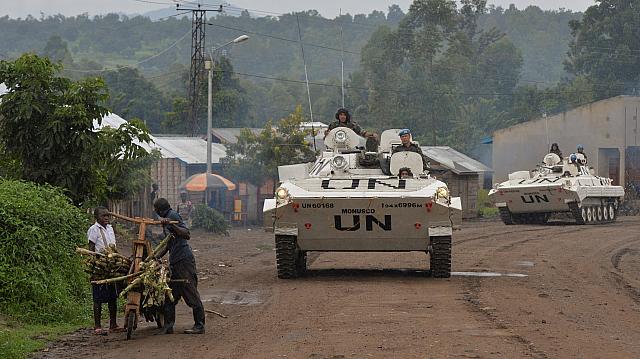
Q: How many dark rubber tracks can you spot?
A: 4